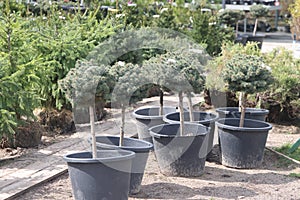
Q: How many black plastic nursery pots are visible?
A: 7